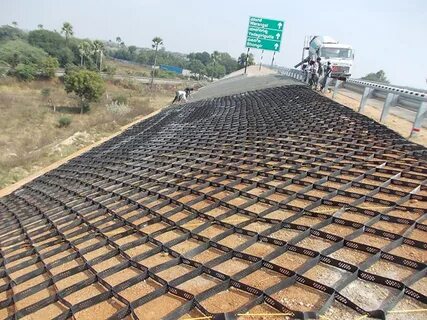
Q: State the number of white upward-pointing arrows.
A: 3